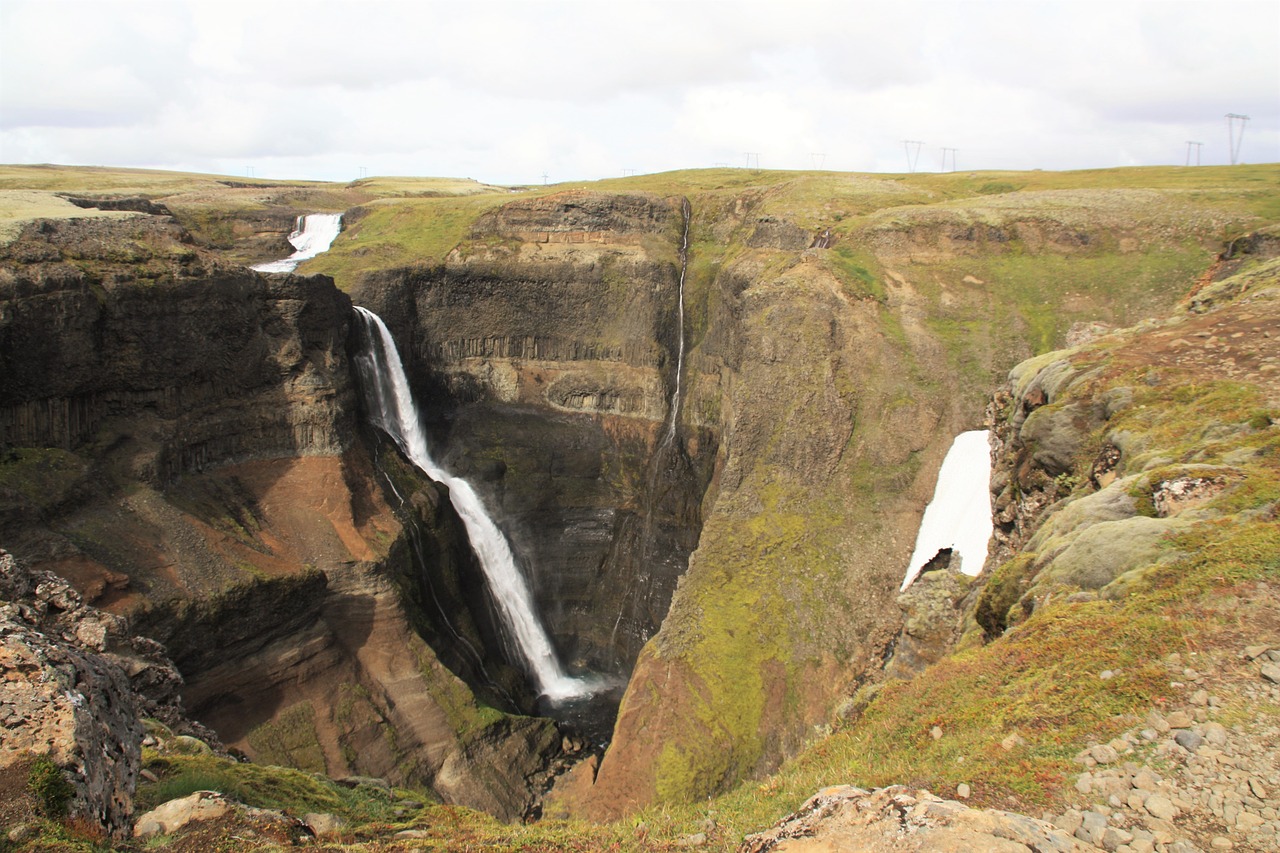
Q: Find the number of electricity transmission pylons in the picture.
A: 11